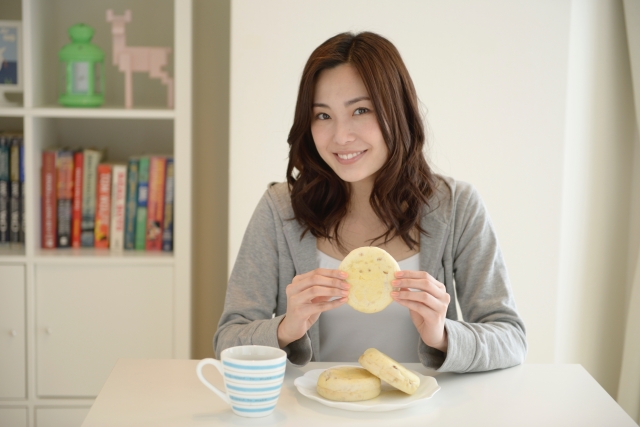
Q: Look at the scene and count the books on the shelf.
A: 13